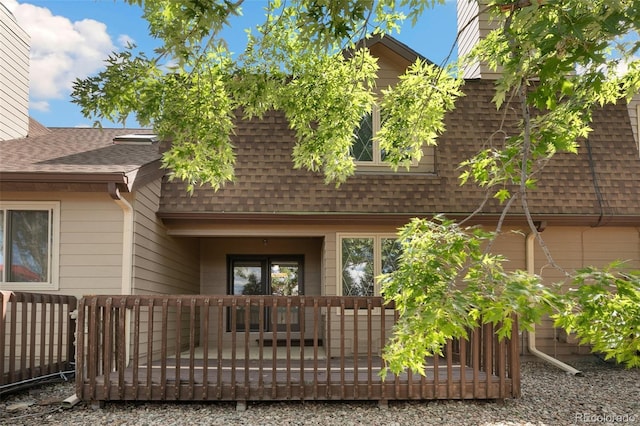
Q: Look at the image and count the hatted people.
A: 0